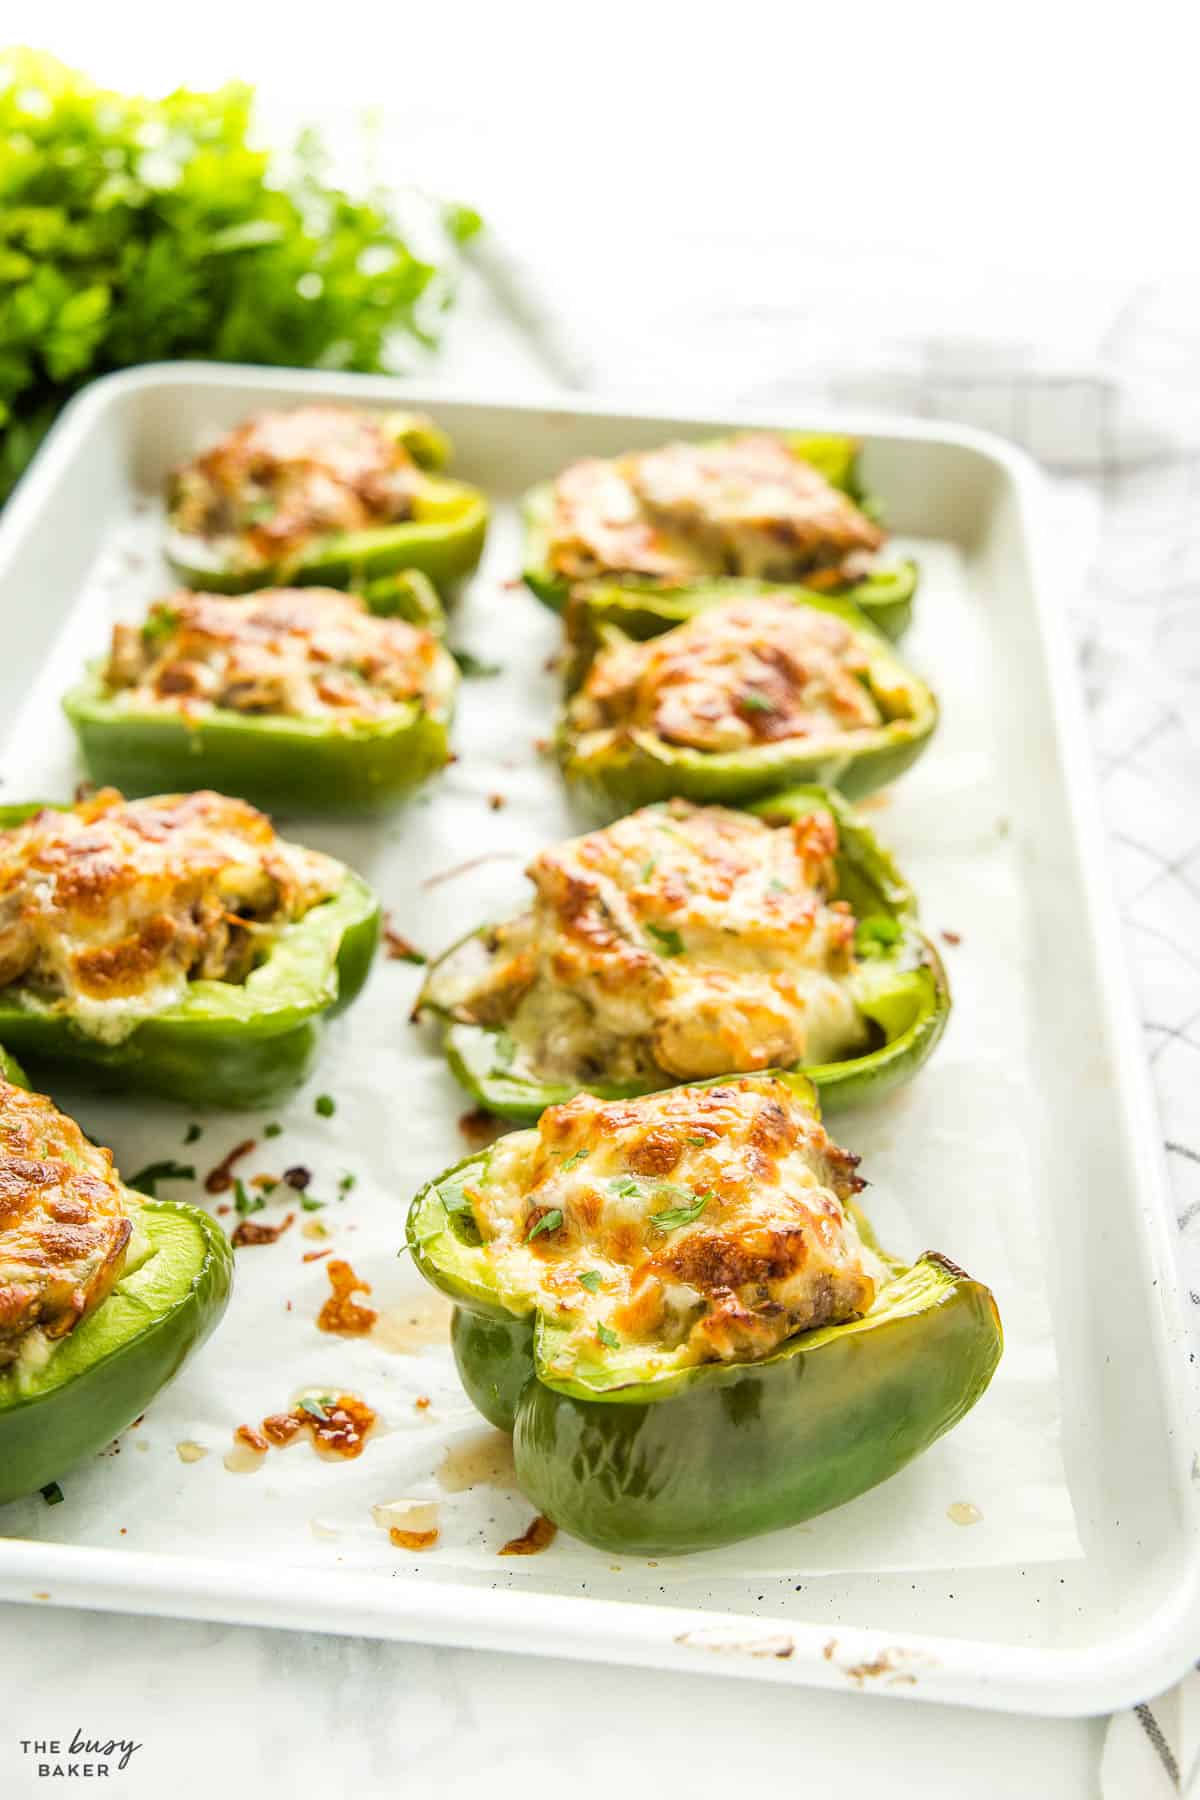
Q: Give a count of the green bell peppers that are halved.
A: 8